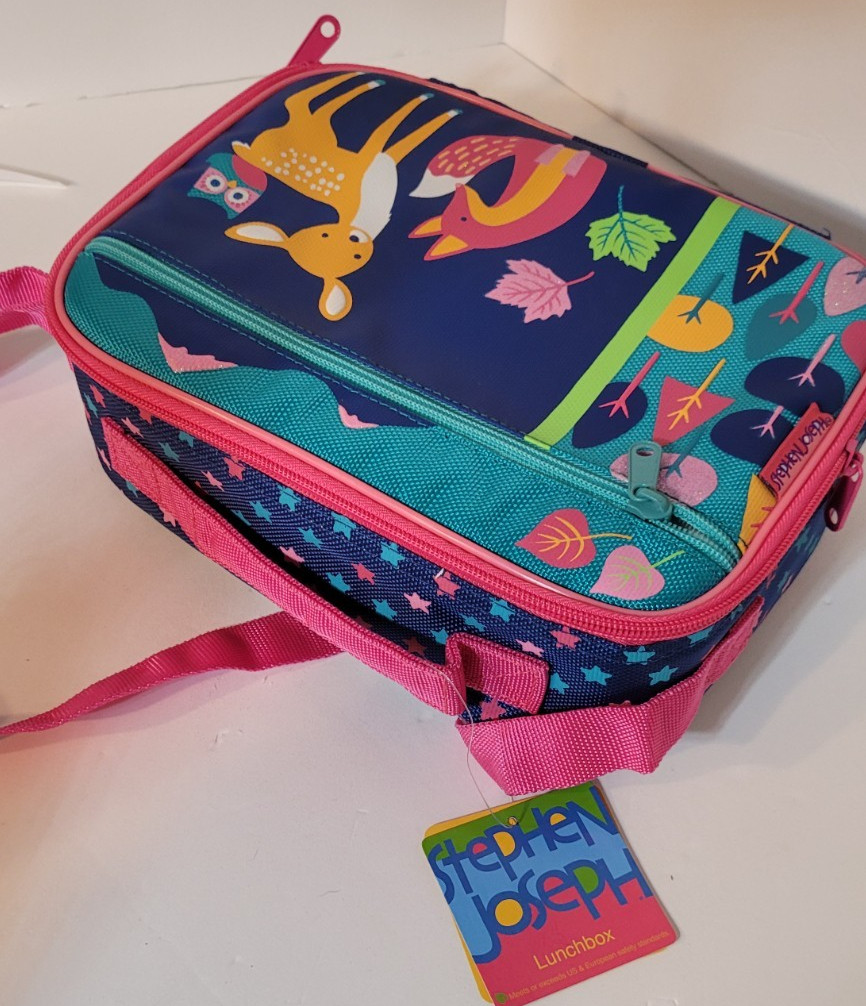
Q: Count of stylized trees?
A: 11